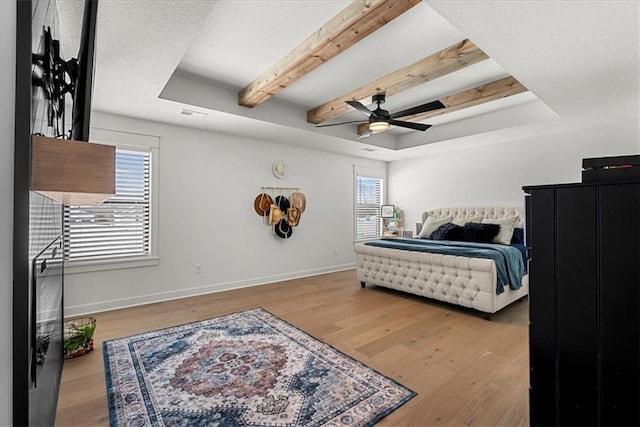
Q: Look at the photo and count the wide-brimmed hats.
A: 6